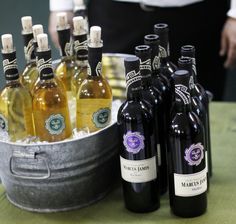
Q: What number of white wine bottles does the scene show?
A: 7